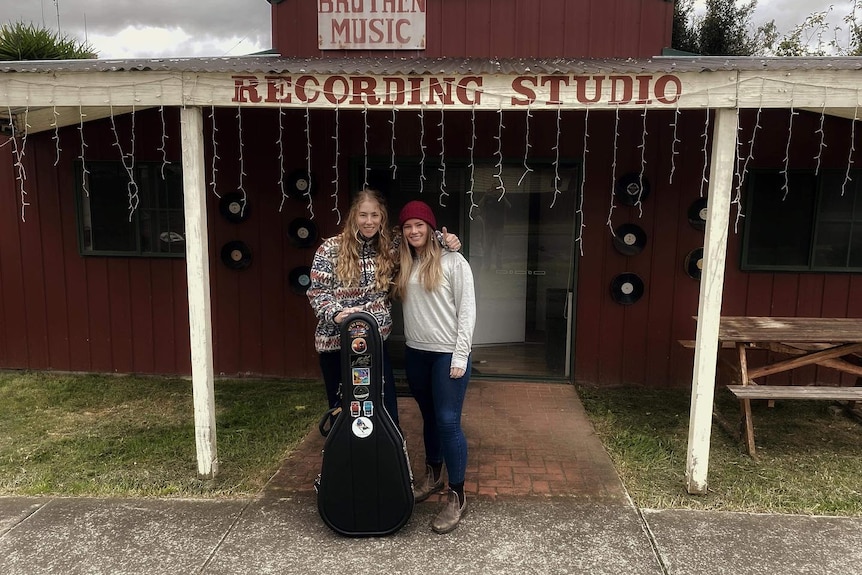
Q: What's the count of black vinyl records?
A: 10